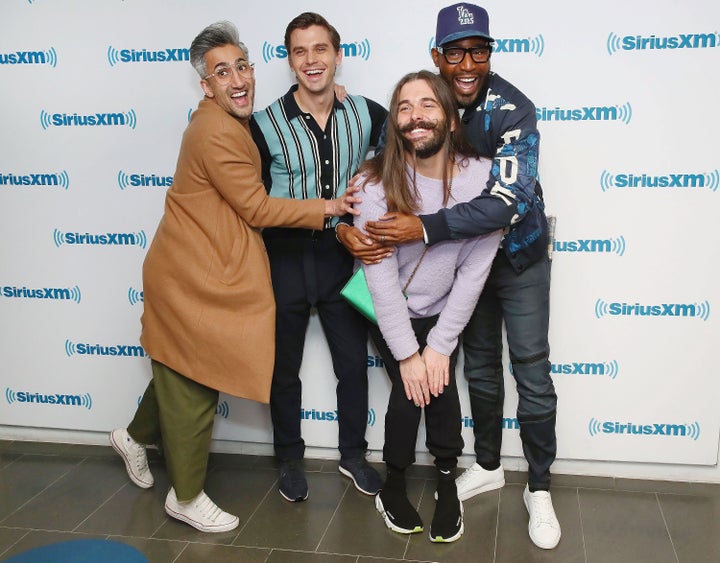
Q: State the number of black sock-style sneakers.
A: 2